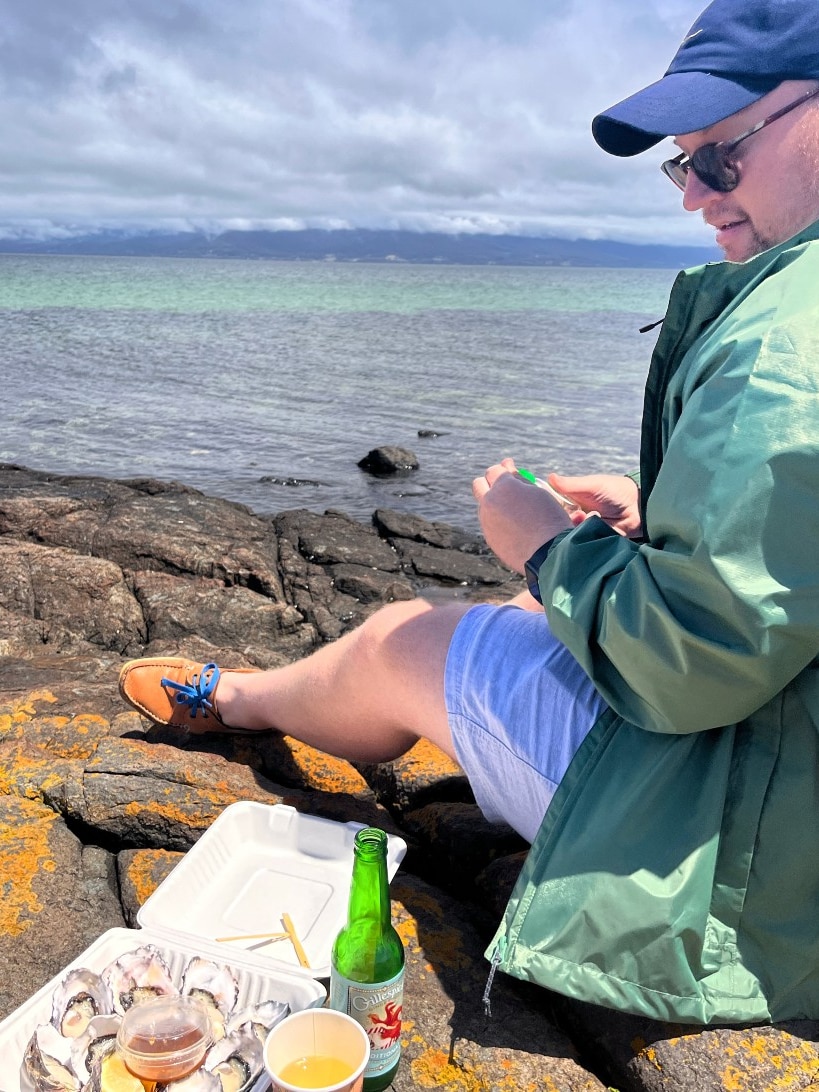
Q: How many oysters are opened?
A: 8